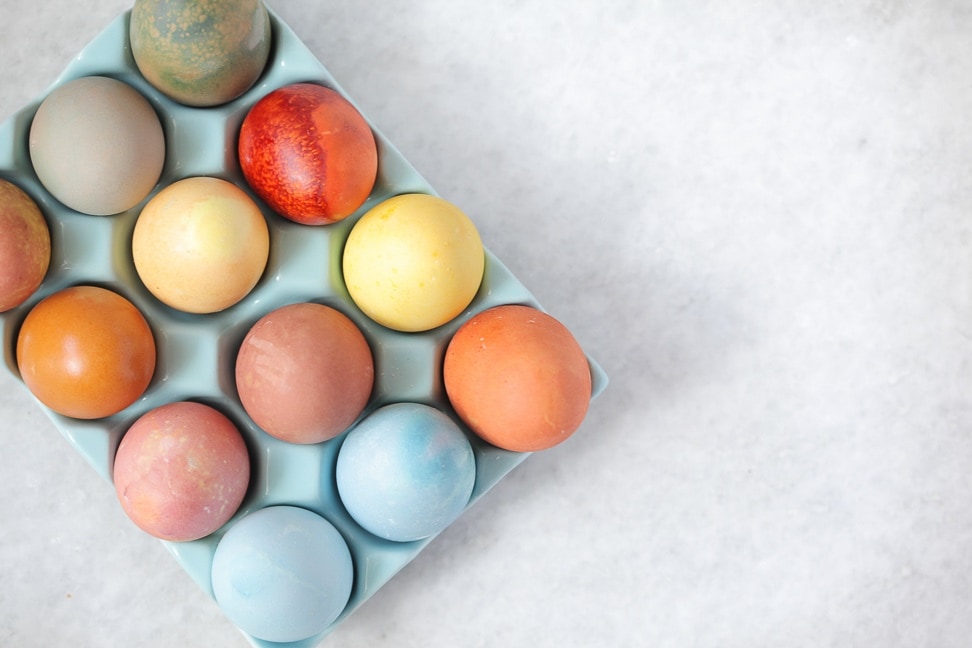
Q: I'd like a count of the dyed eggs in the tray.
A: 12